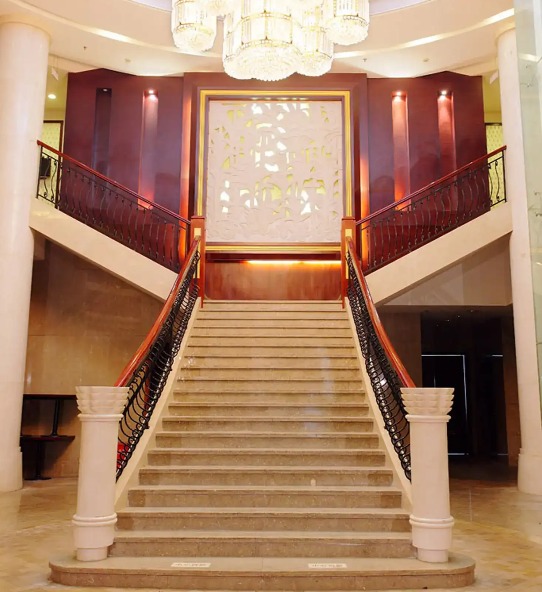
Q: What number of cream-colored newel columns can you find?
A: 2